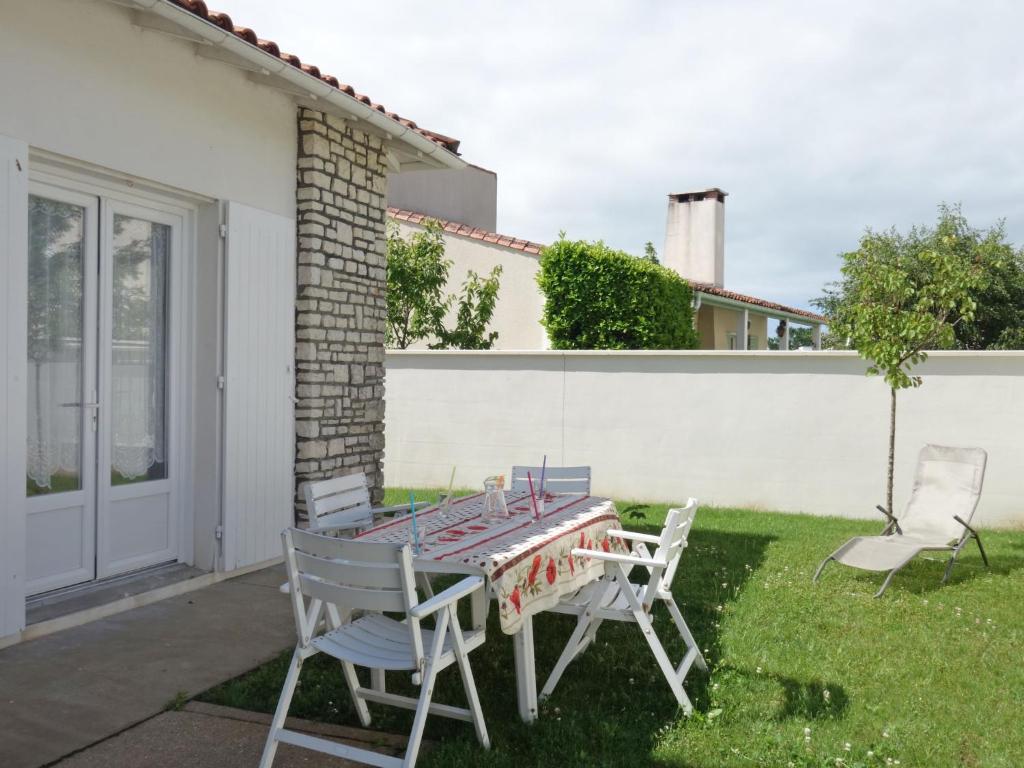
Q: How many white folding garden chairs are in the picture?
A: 4